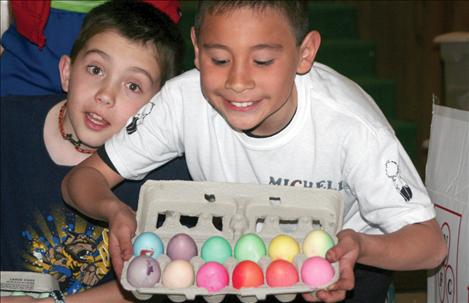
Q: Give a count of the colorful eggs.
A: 12